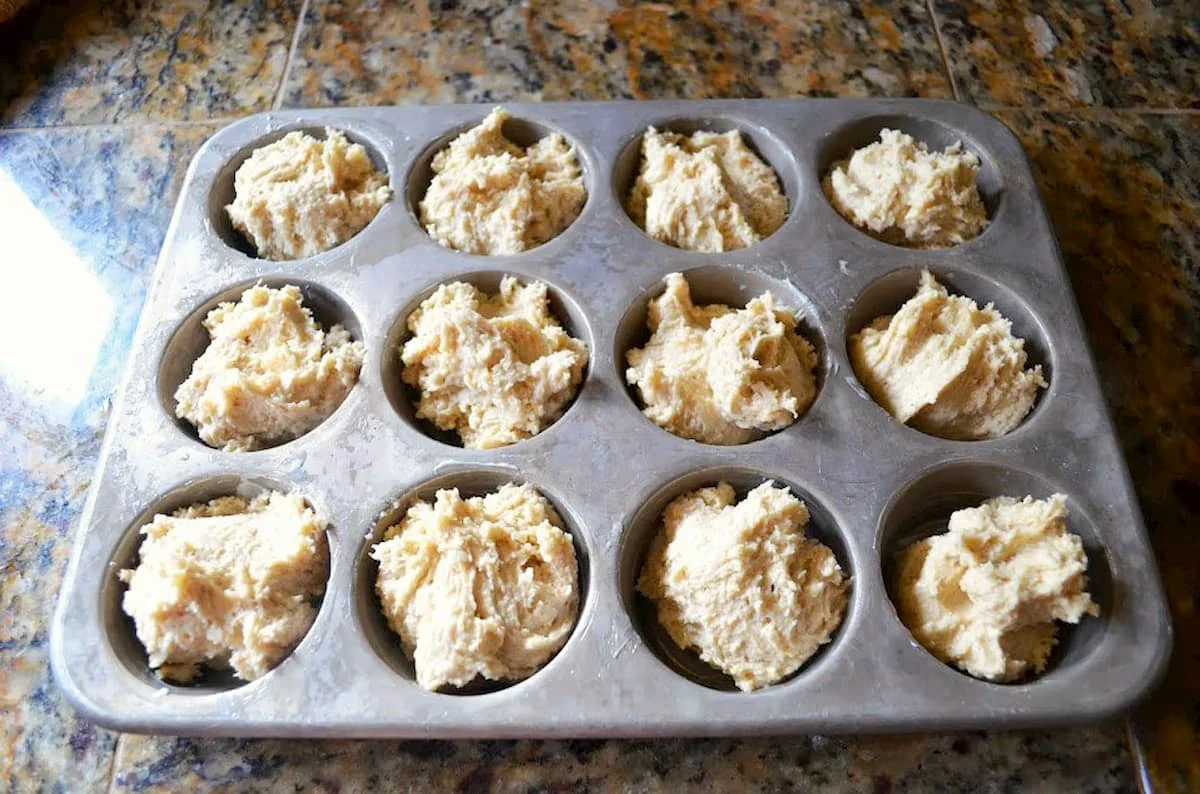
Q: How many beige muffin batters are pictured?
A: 12